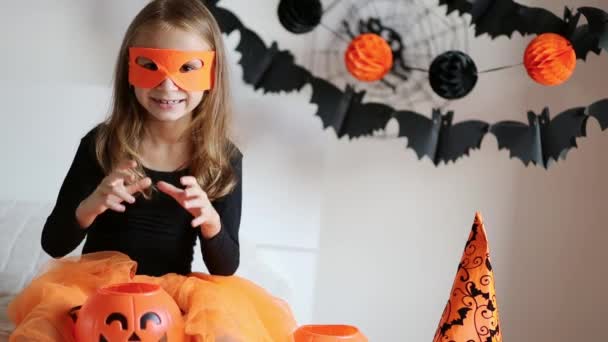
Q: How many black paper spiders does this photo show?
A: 1